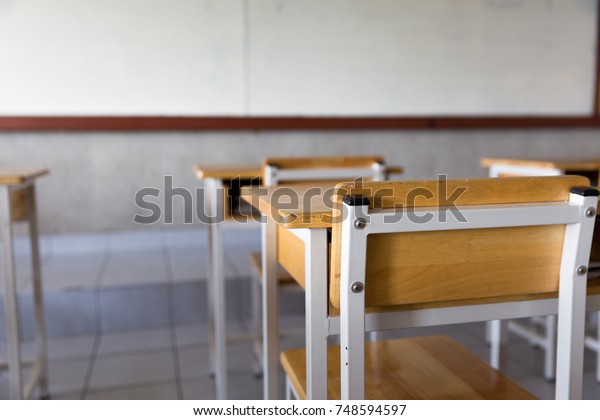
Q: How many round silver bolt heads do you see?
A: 4